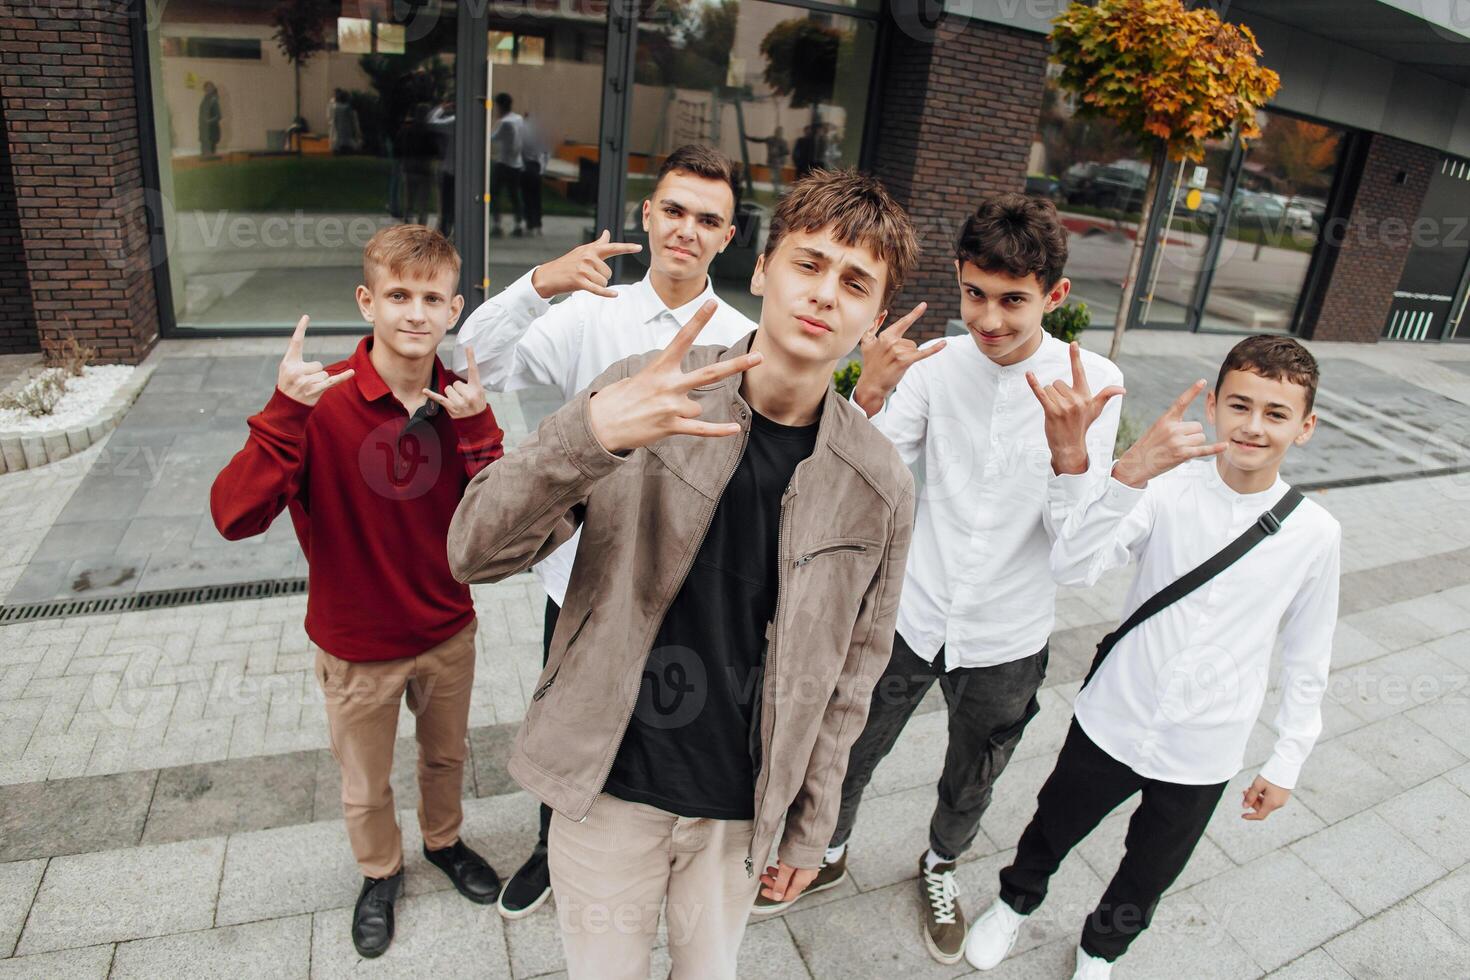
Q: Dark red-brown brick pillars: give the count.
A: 3